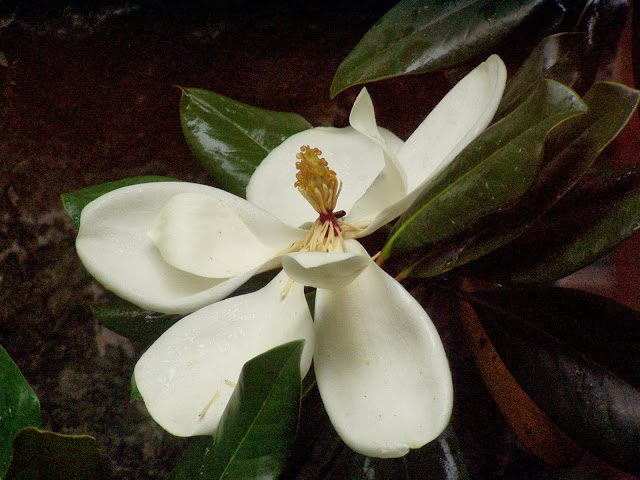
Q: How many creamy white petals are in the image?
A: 8